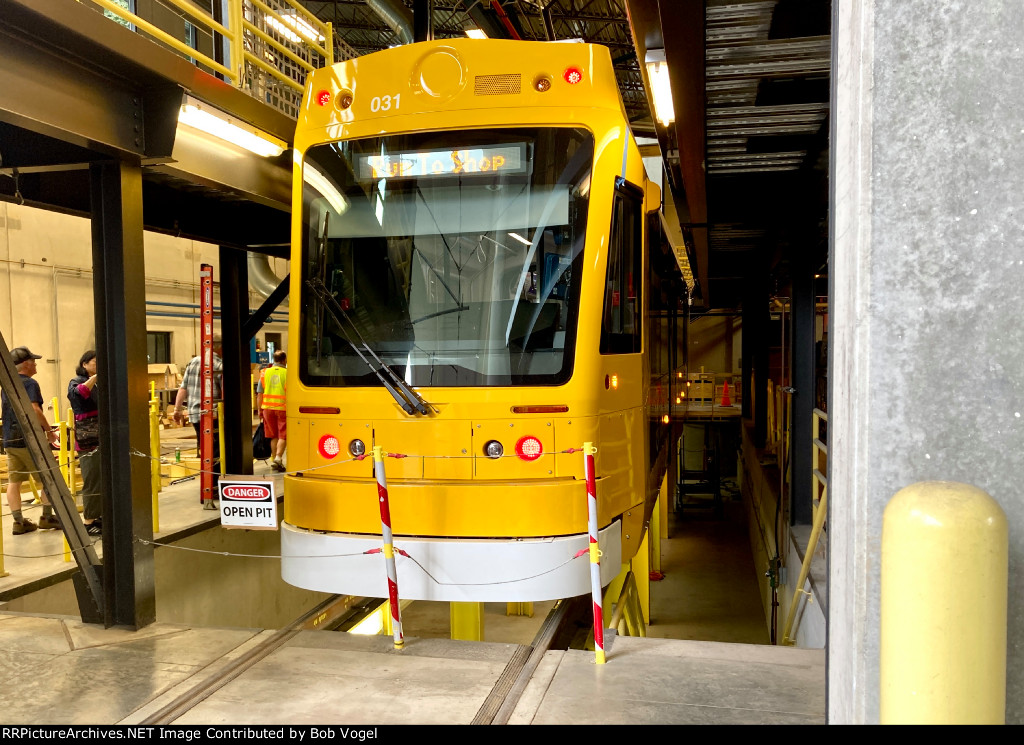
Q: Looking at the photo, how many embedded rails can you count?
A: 2